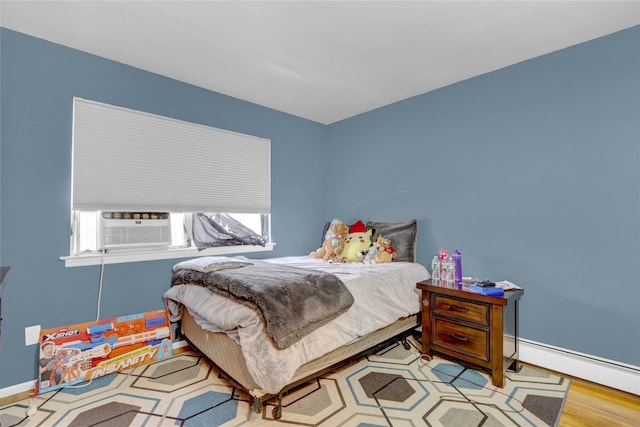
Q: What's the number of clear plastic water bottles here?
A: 3